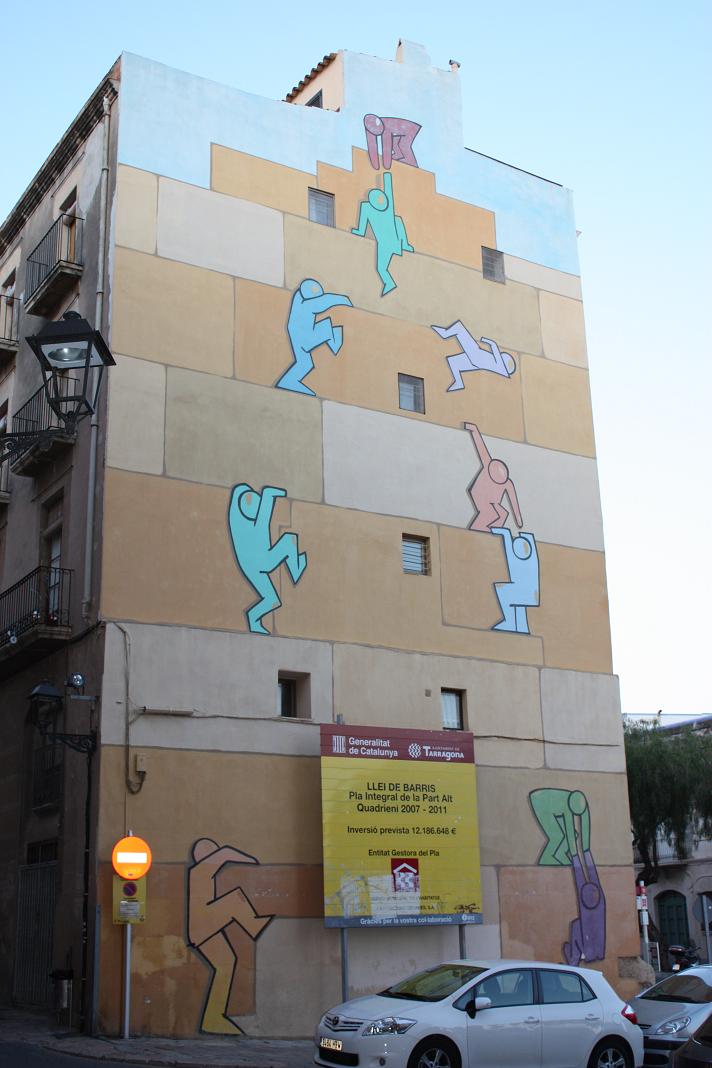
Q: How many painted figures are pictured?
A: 10